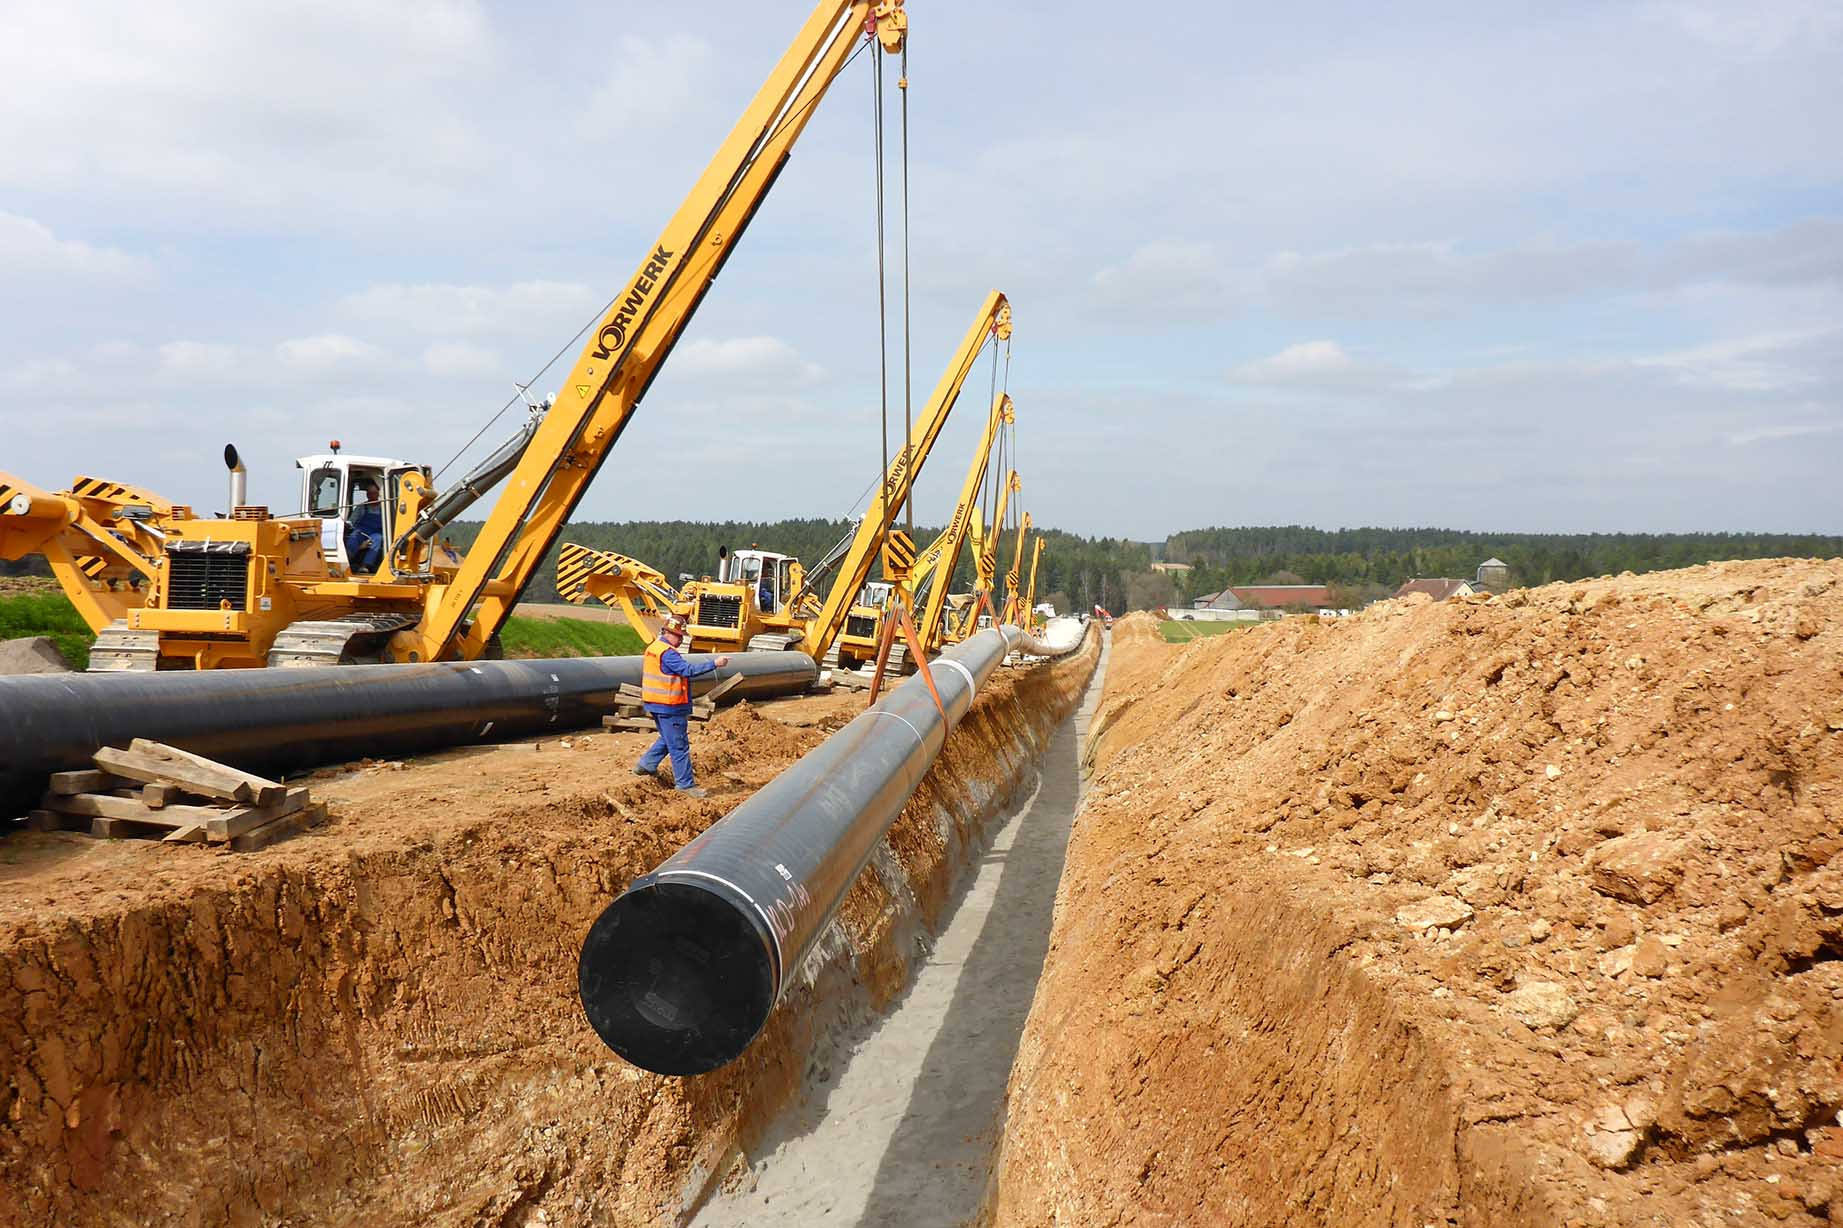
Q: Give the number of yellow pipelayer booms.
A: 6